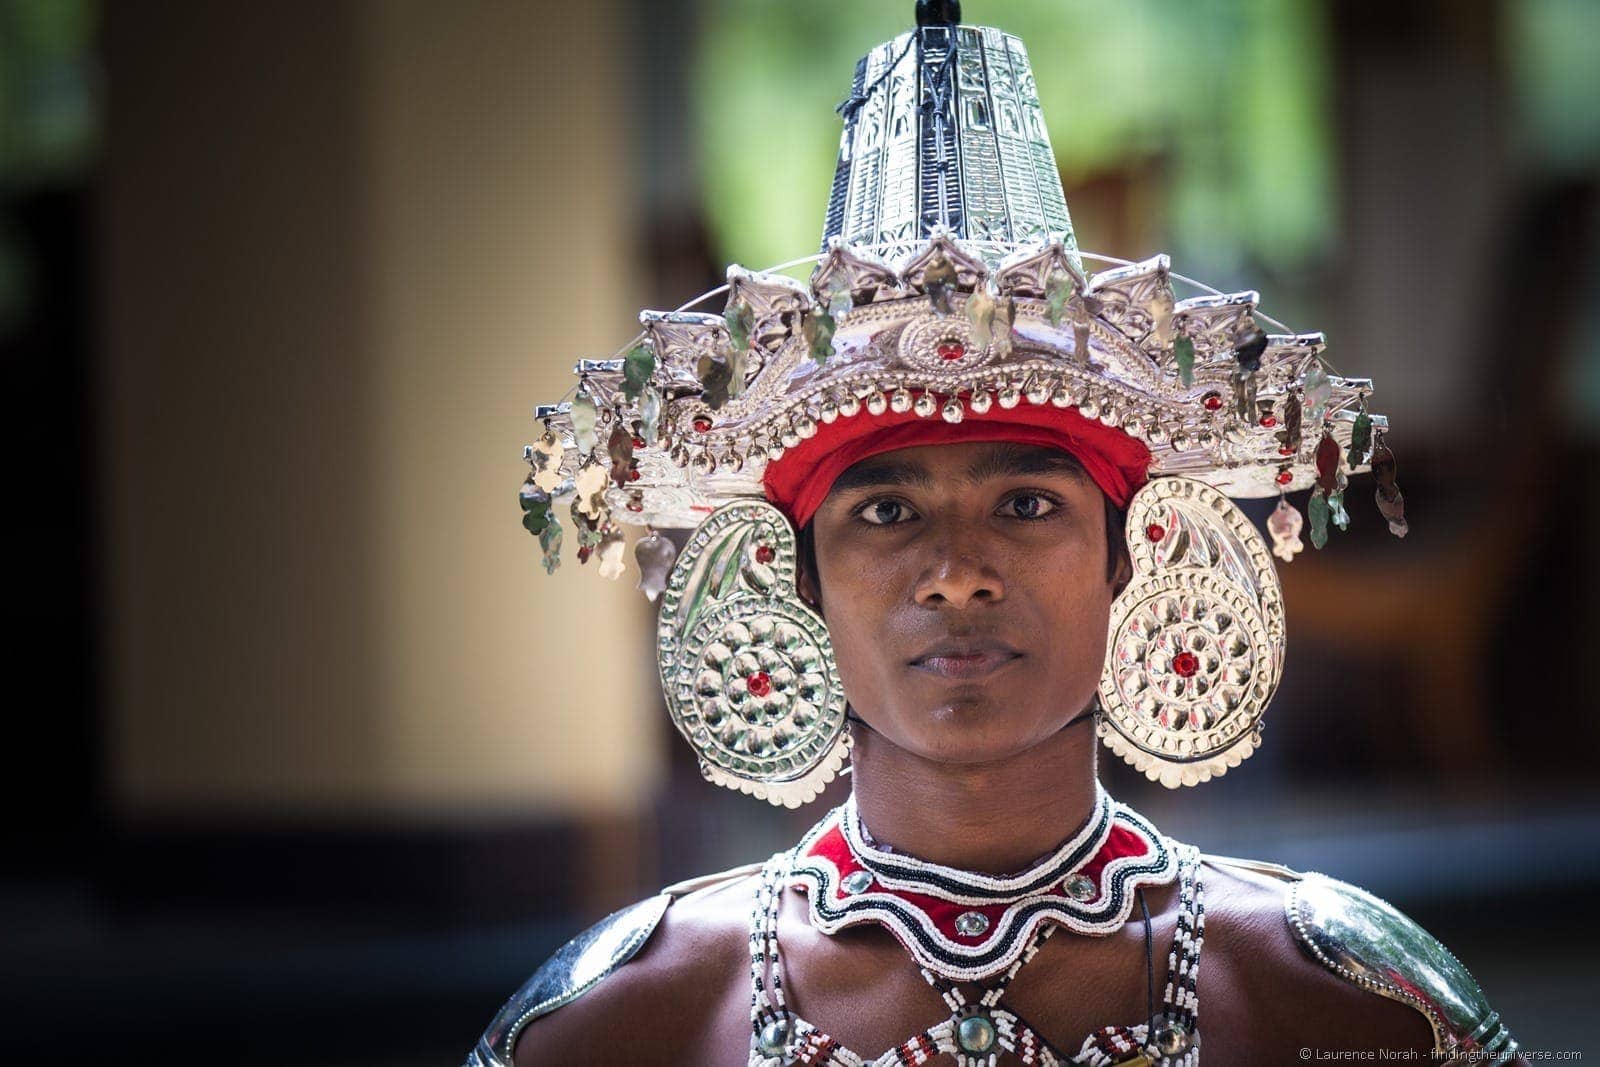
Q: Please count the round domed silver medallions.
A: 3